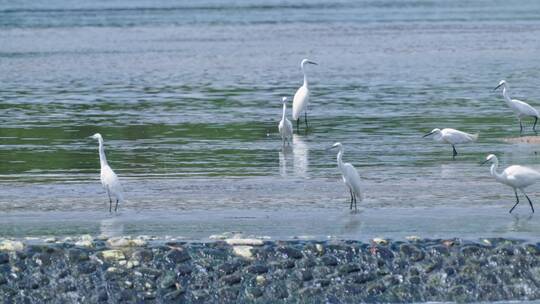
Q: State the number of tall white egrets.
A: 7